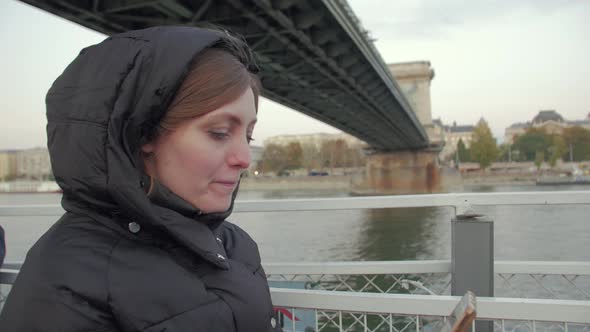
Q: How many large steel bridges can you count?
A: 1